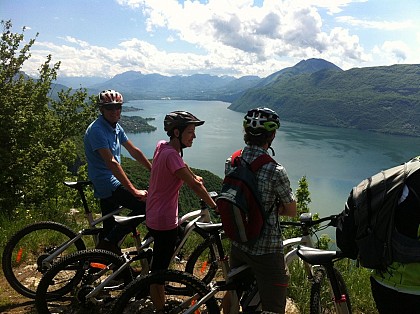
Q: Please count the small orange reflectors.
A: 4